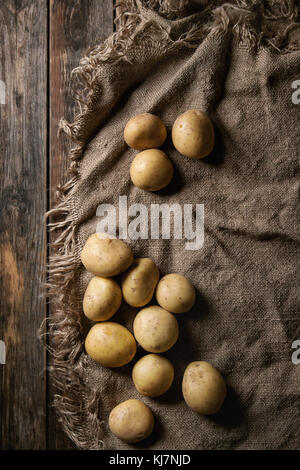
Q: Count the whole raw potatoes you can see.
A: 12